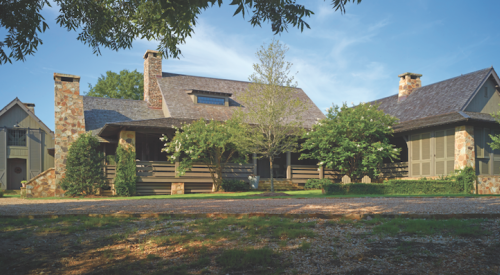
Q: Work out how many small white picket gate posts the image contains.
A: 2